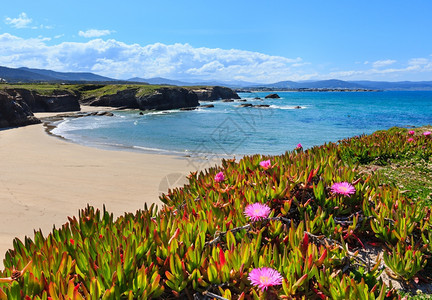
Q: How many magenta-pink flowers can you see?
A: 9